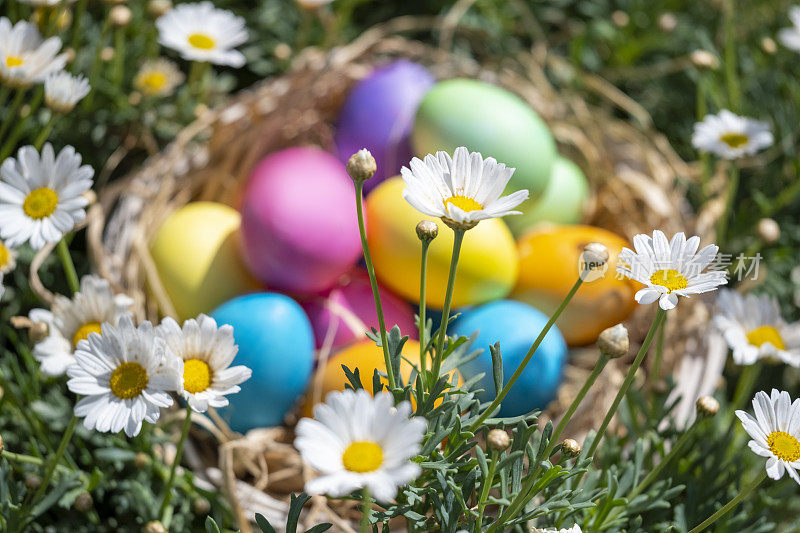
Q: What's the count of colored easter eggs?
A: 11